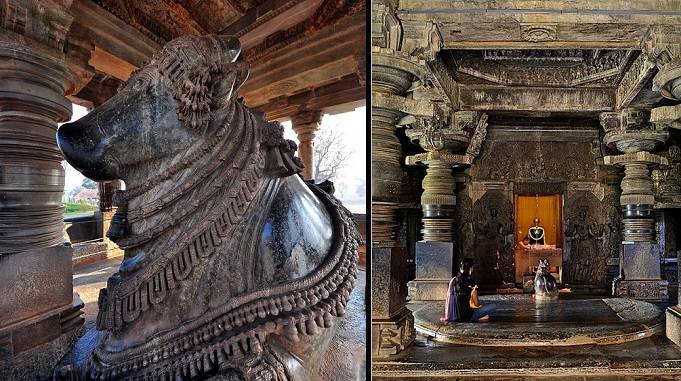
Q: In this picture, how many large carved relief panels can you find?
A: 2